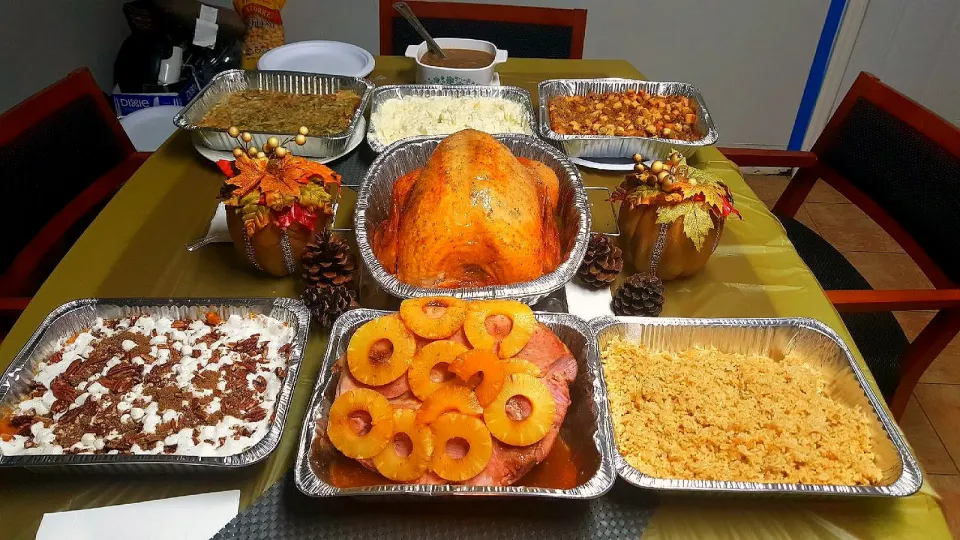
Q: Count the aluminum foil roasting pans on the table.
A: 7